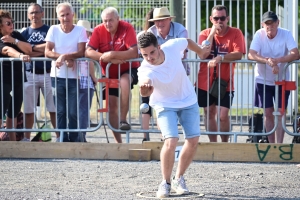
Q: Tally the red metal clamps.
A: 2